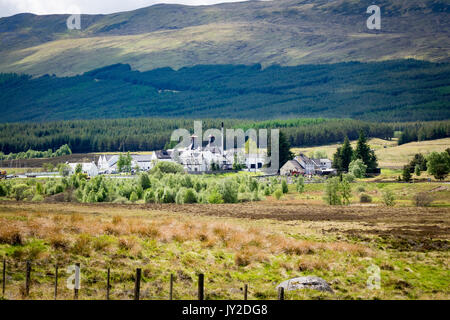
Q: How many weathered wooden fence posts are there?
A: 10